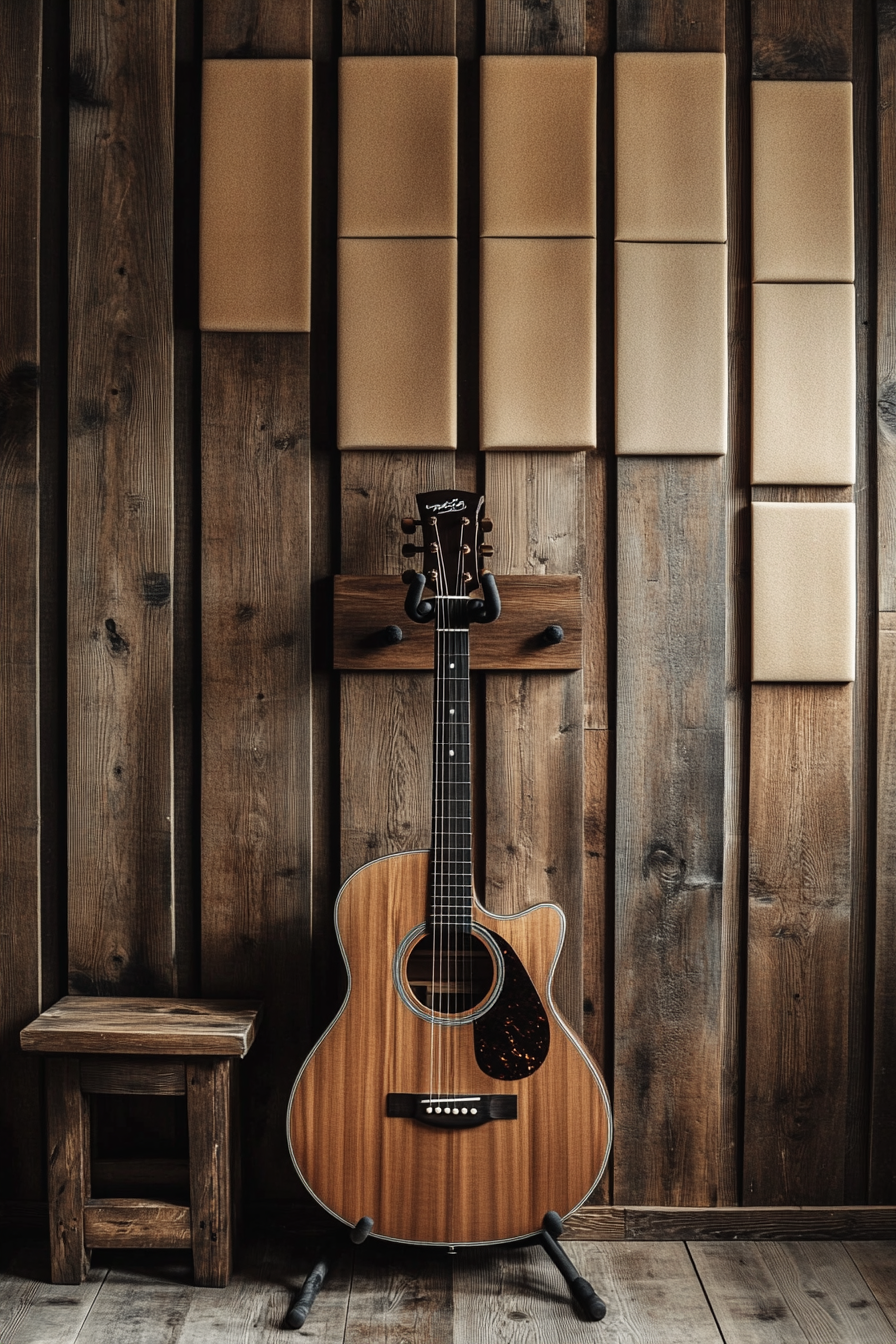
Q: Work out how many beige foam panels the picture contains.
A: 10